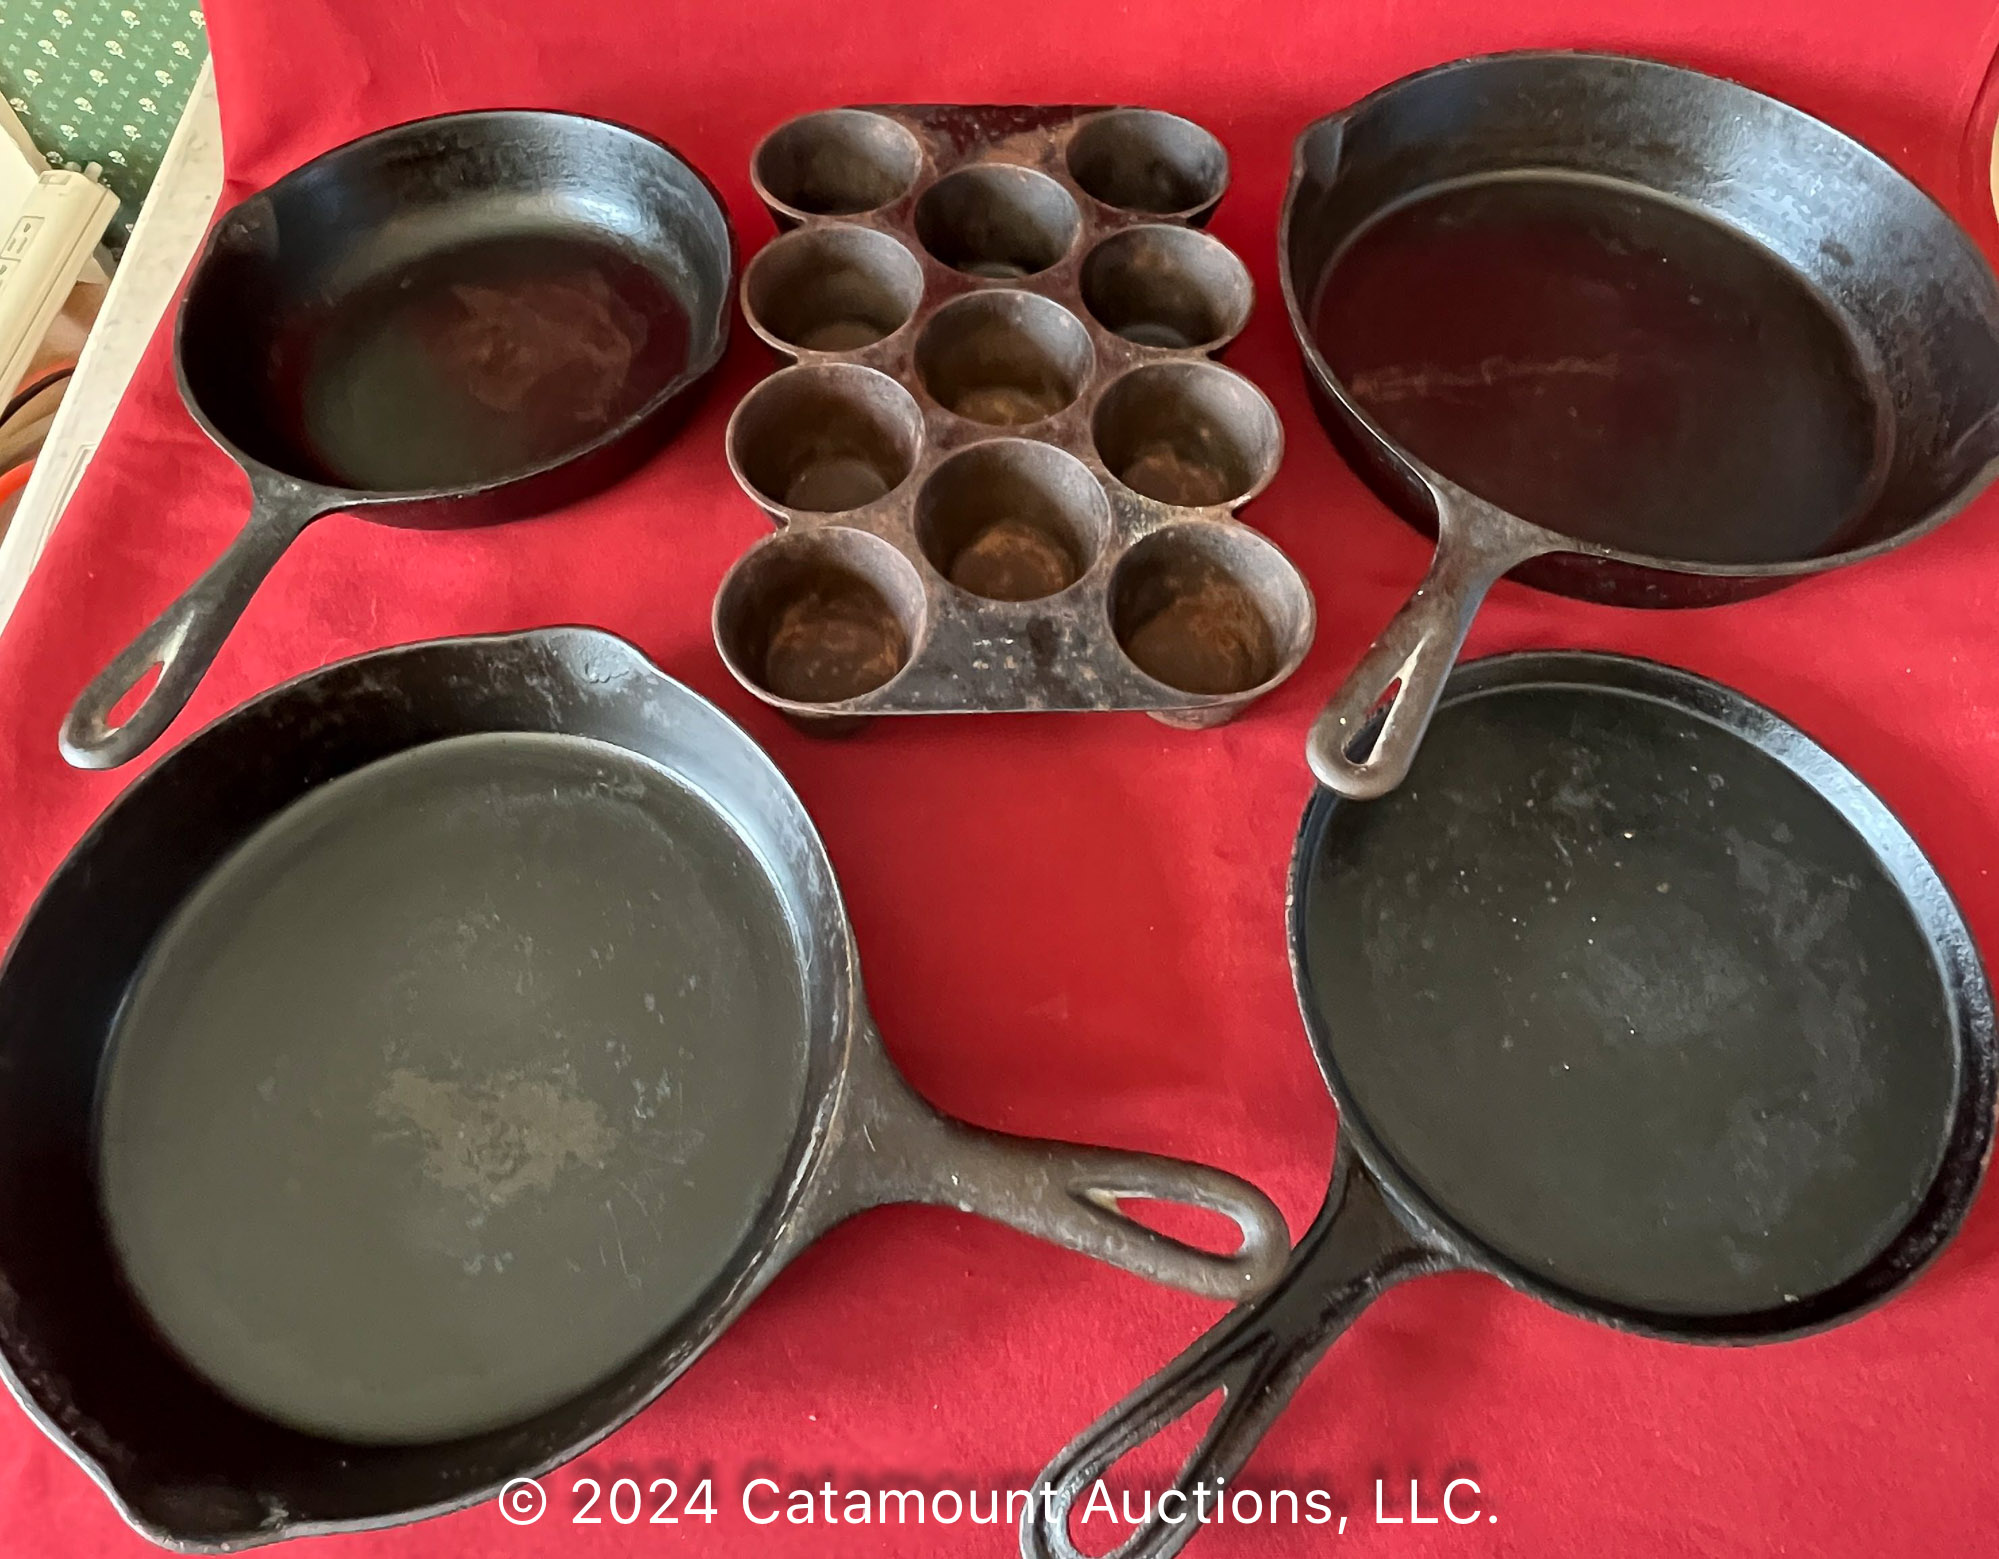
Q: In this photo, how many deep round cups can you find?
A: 11